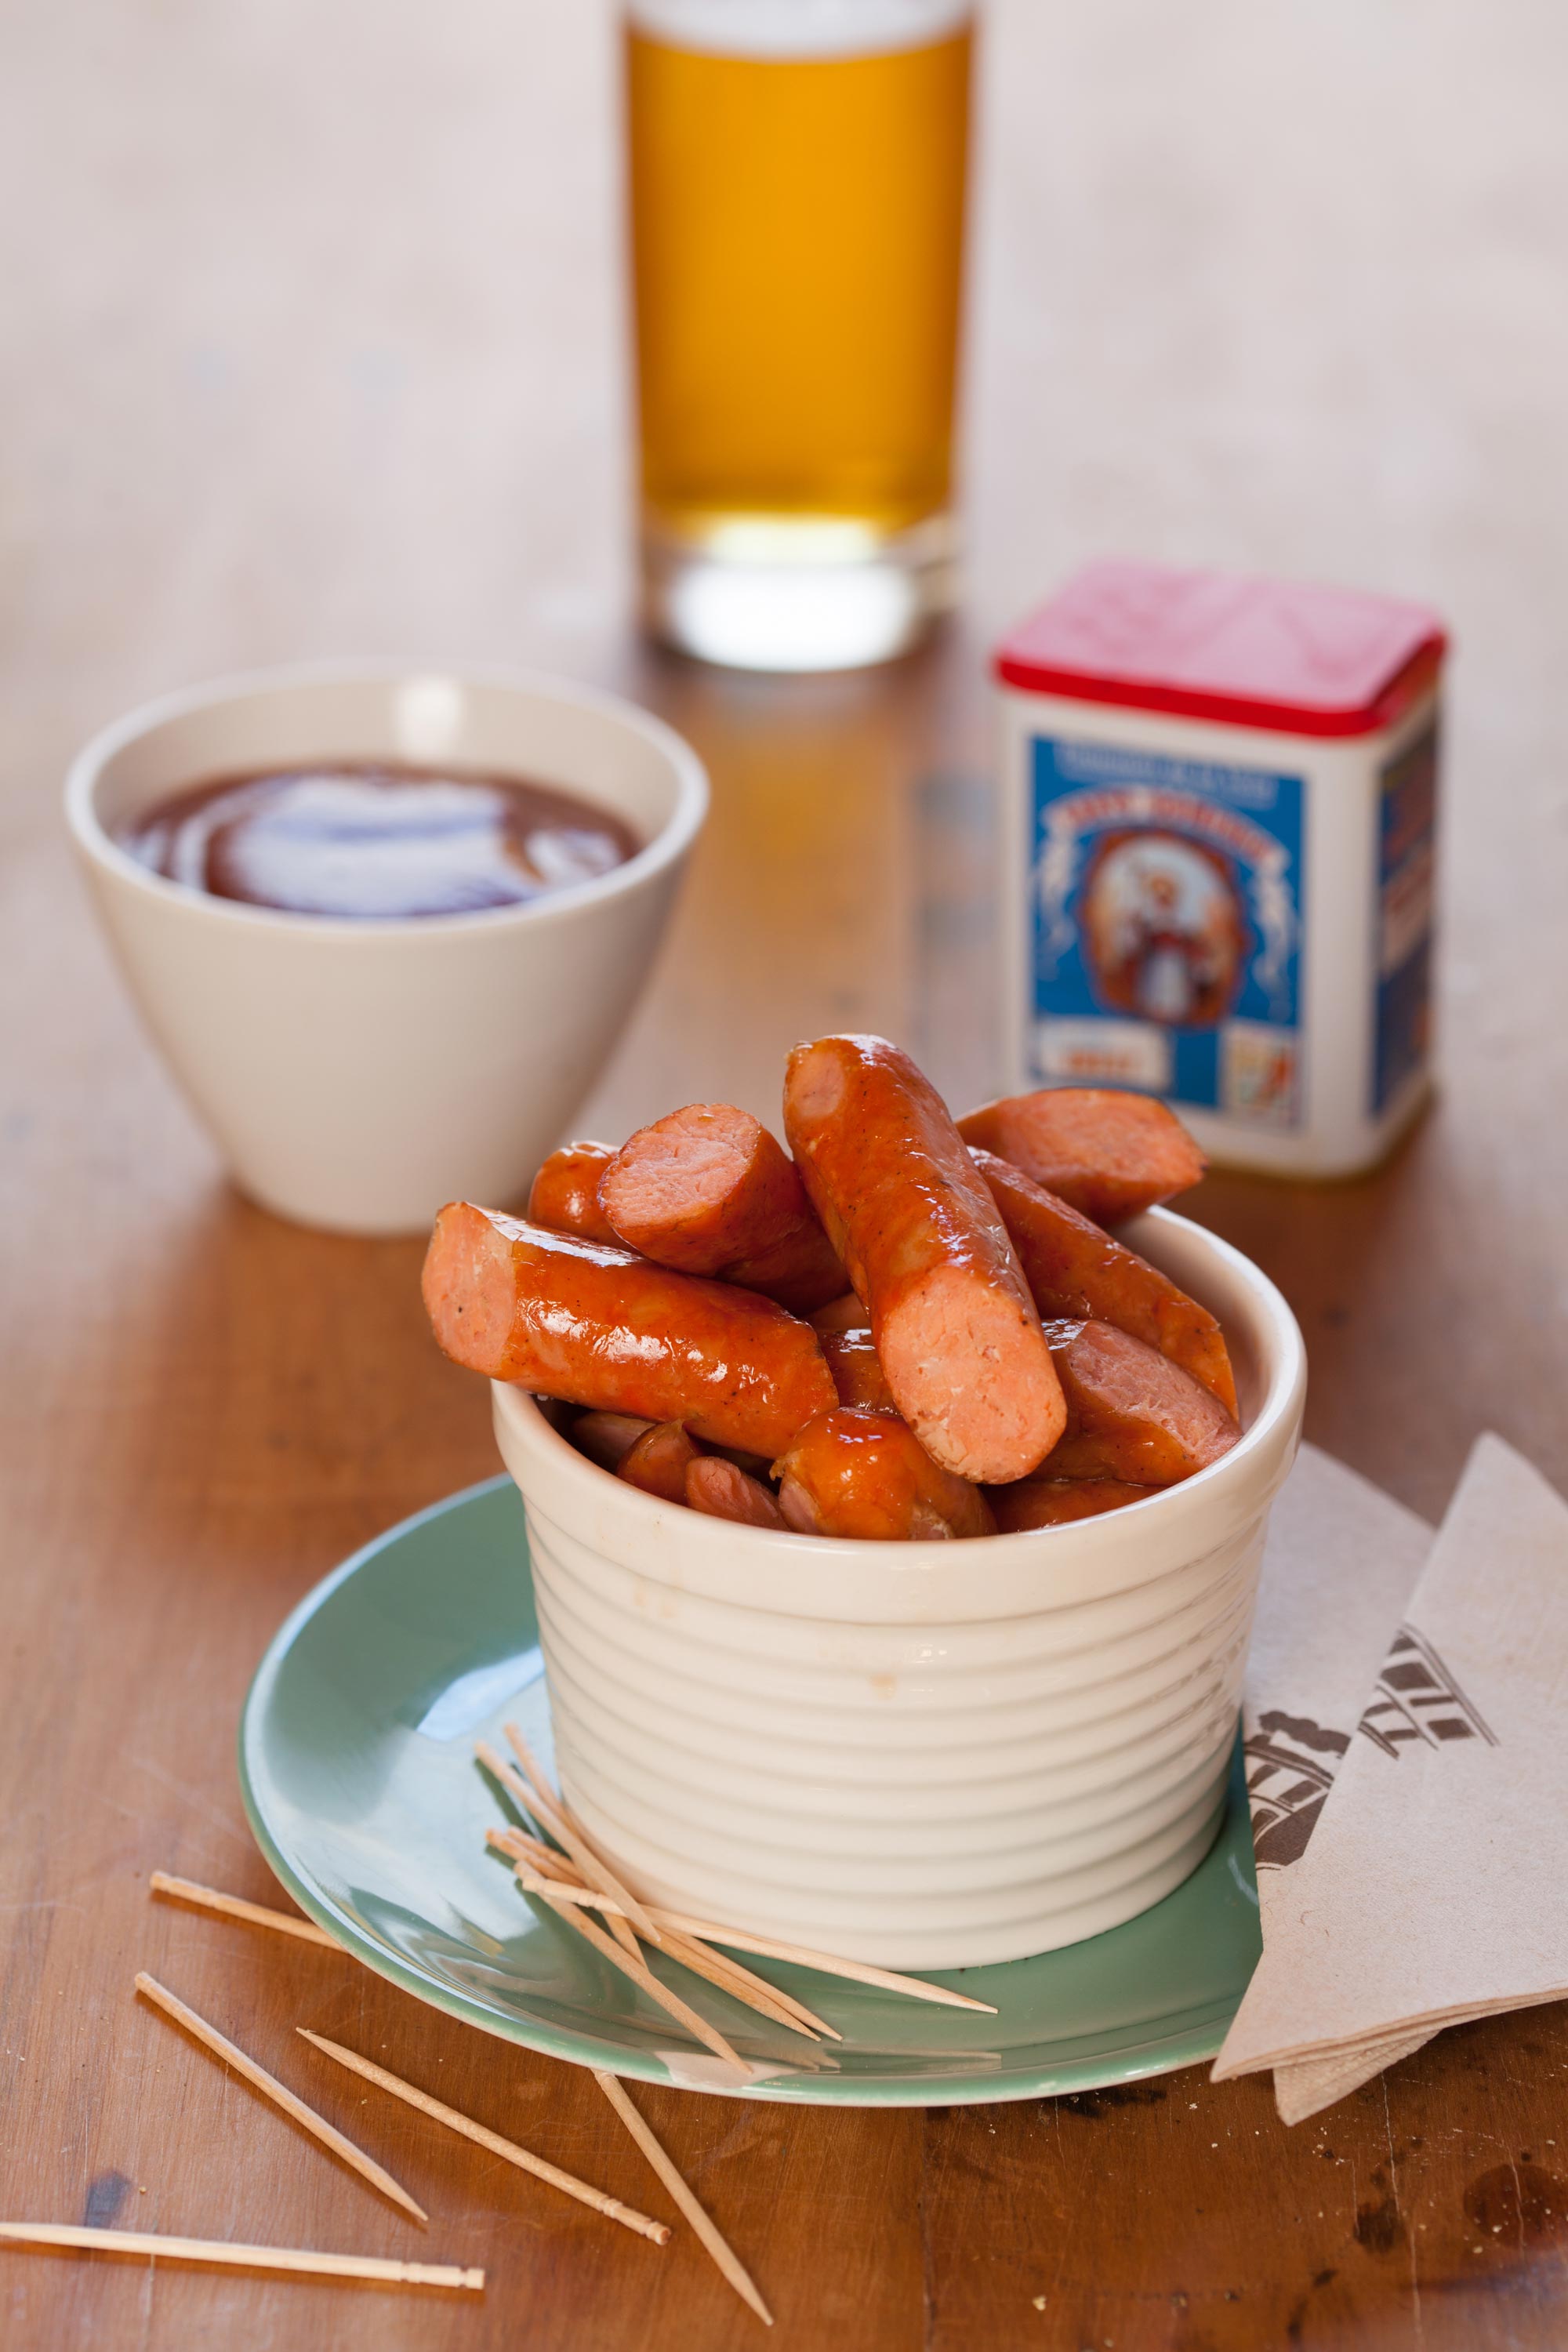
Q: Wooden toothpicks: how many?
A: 11